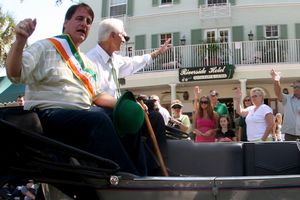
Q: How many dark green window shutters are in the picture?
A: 14